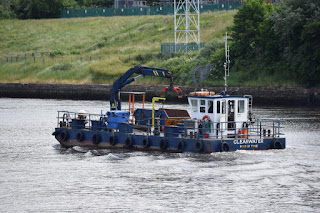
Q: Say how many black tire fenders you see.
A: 11